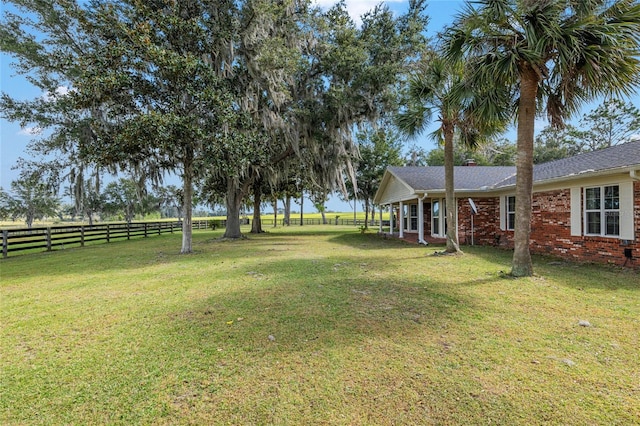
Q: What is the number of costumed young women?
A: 0